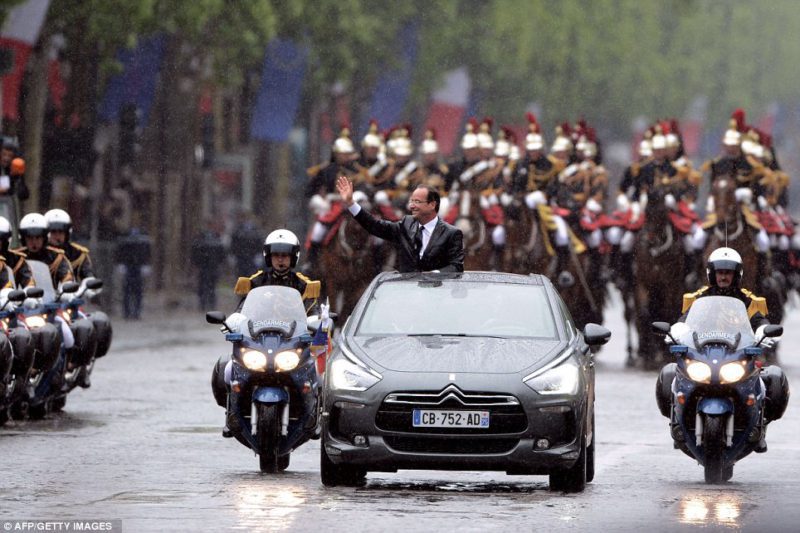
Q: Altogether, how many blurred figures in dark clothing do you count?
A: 3